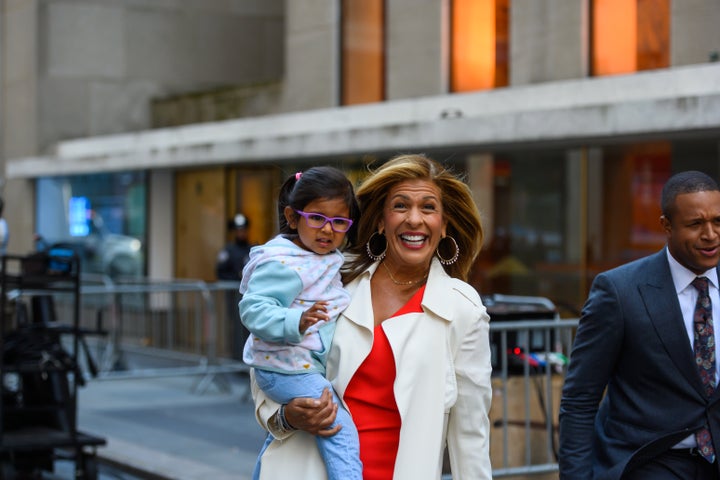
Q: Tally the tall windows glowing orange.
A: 3